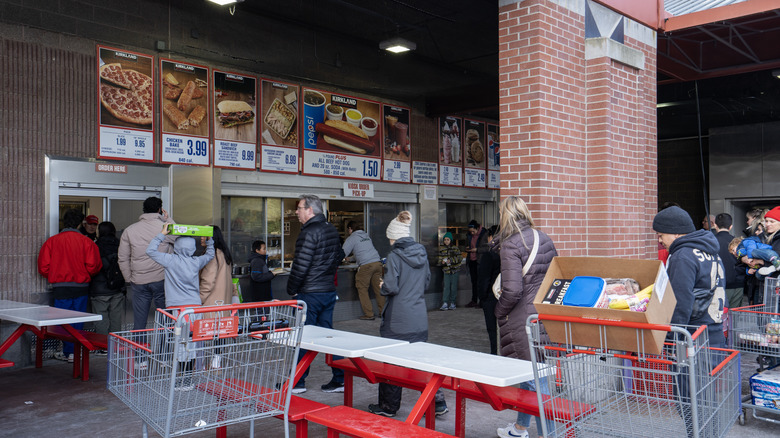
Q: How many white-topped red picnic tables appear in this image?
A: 4